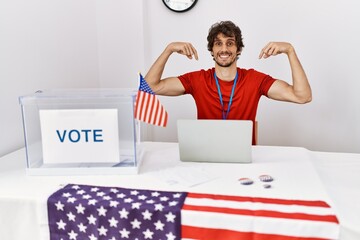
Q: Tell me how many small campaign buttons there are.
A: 3